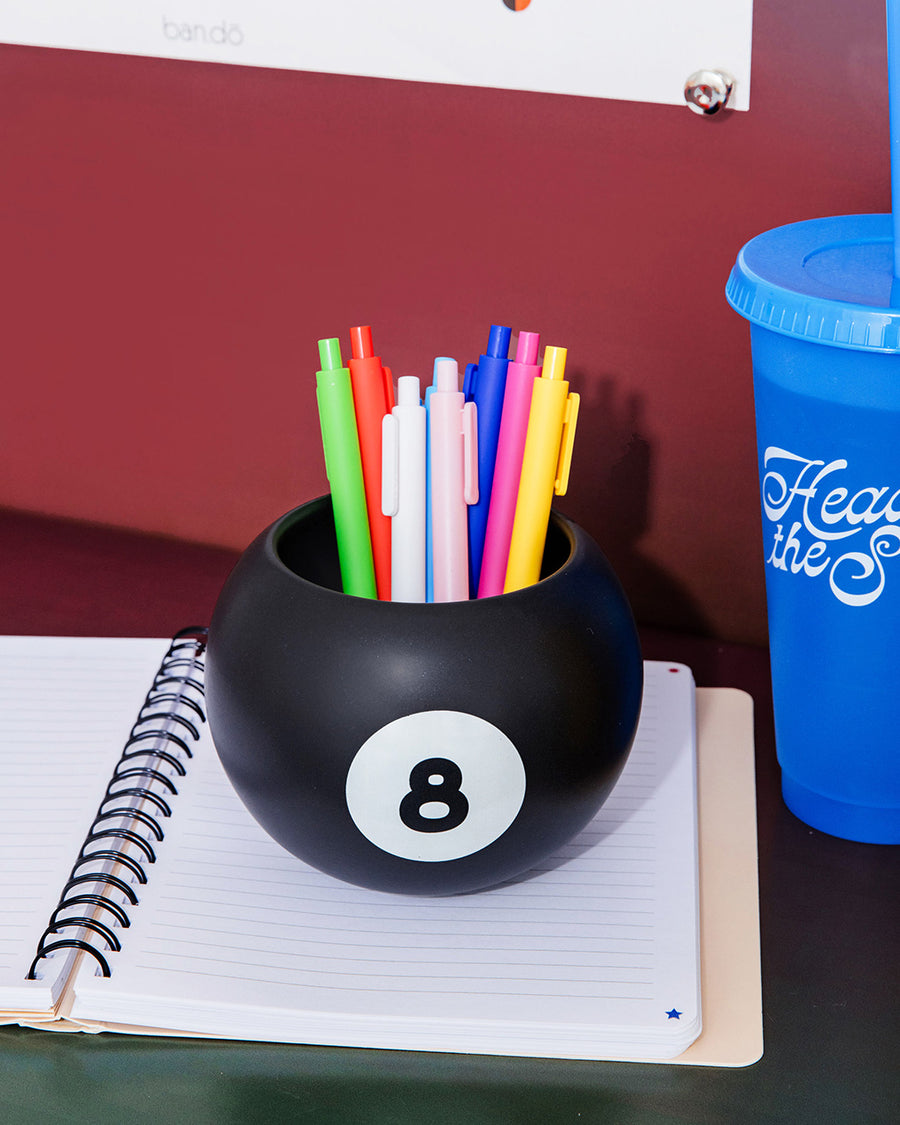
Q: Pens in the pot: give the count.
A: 8